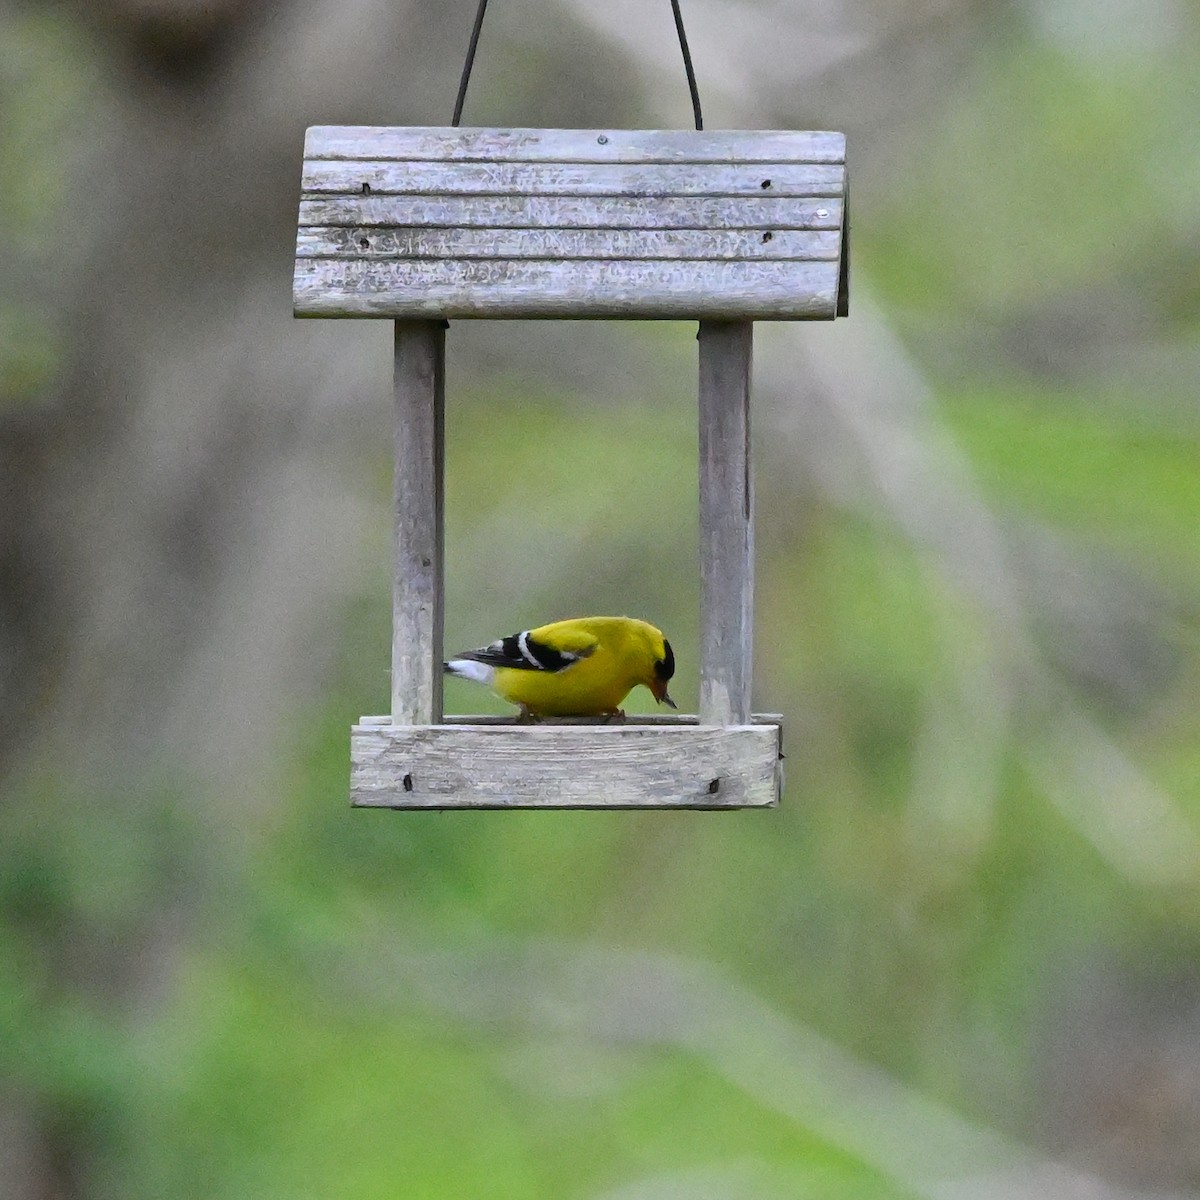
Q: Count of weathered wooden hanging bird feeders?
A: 1